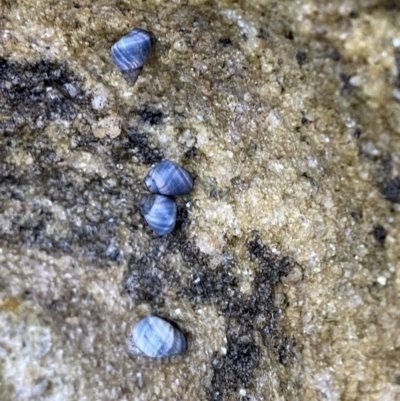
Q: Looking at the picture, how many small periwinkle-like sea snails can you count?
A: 4